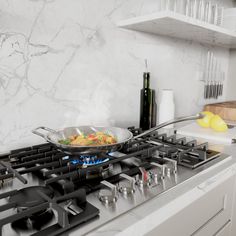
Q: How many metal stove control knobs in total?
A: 5